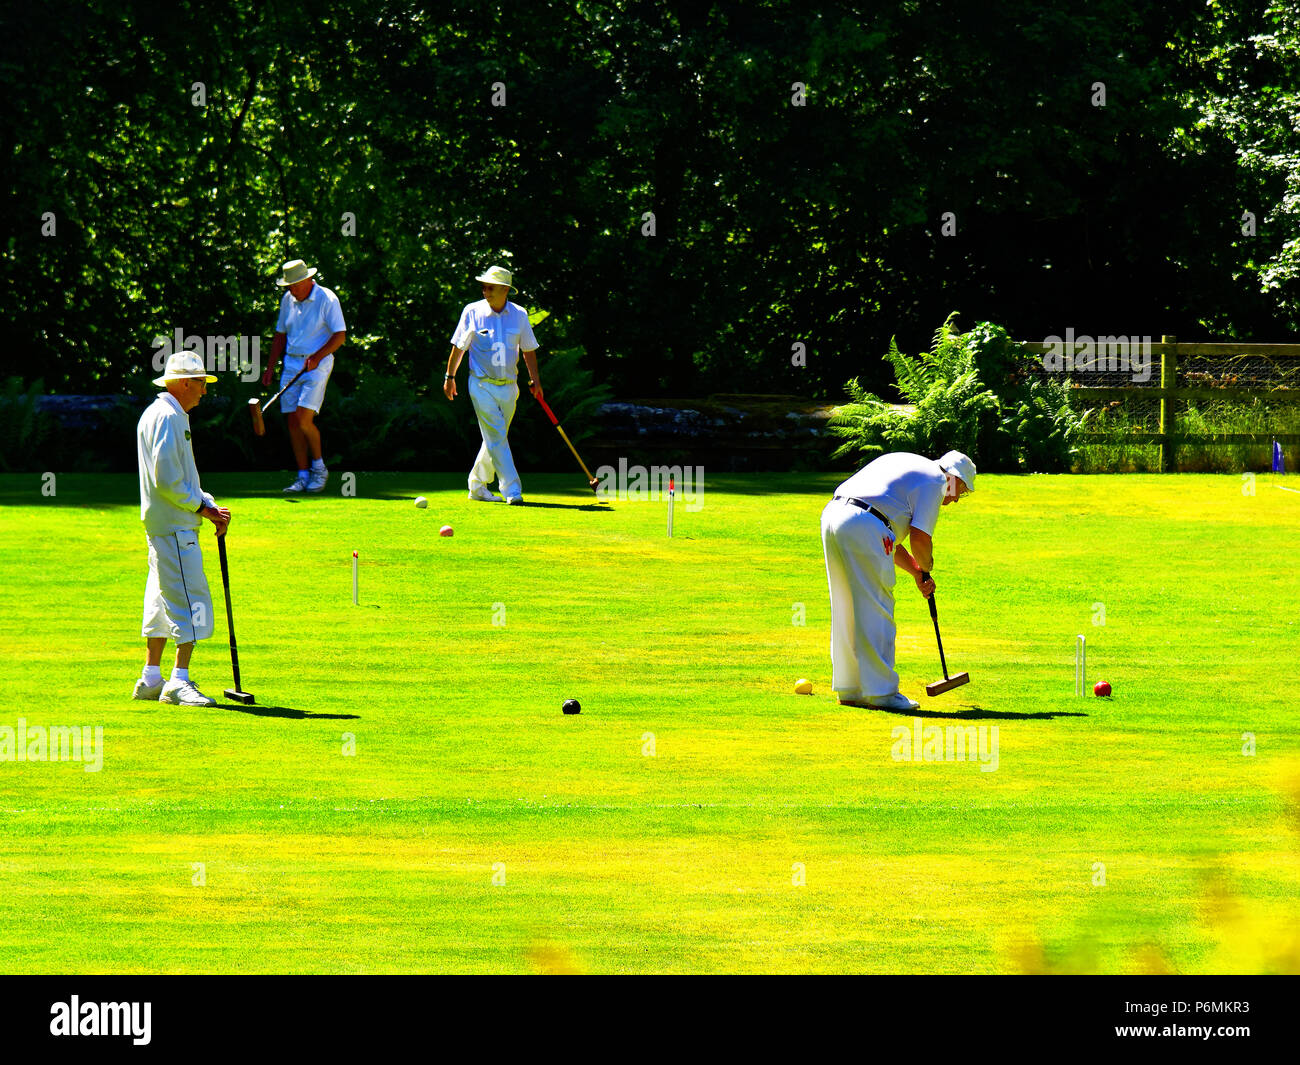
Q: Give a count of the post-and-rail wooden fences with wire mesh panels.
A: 1